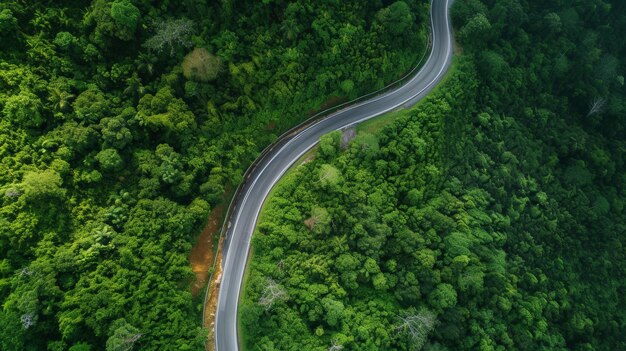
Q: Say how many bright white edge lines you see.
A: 2